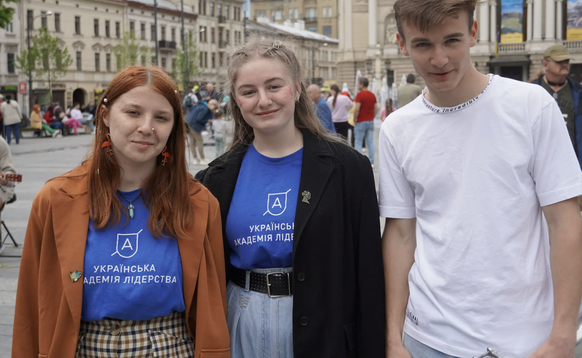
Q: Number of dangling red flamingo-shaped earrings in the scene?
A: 2